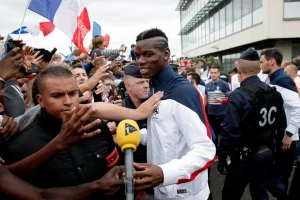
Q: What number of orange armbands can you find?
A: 1